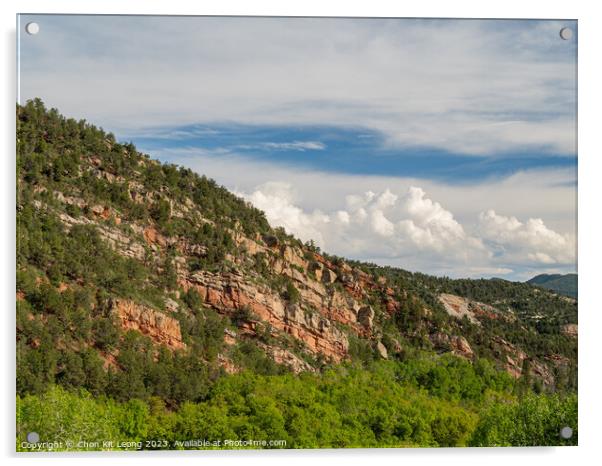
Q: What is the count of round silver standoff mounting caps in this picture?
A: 4